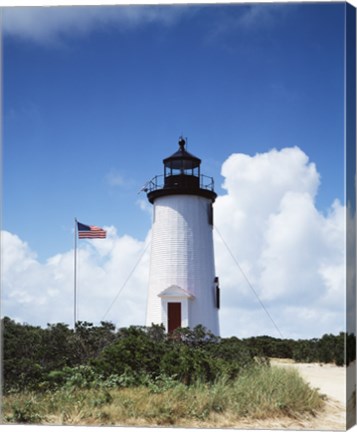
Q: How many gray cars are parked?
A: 0